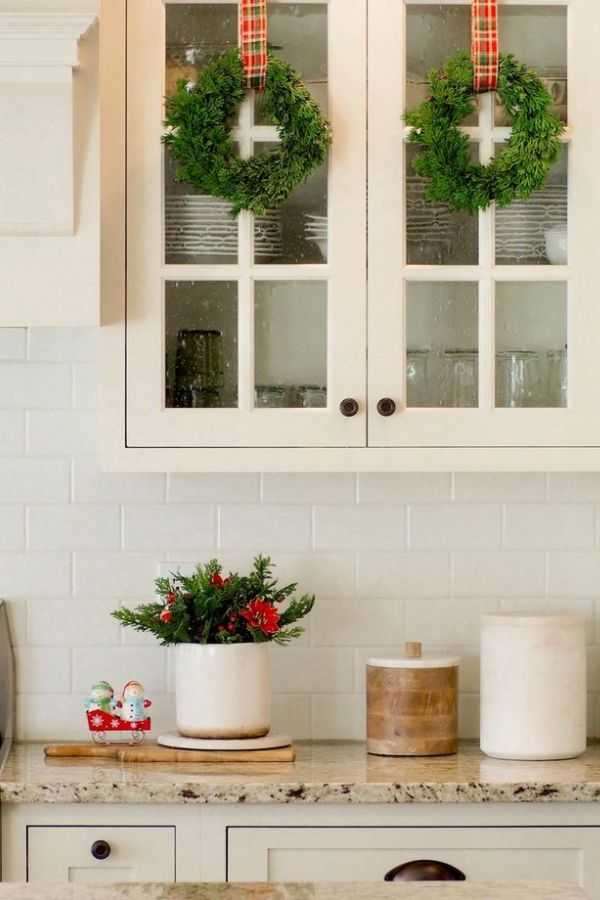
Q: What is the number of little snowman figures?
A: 2